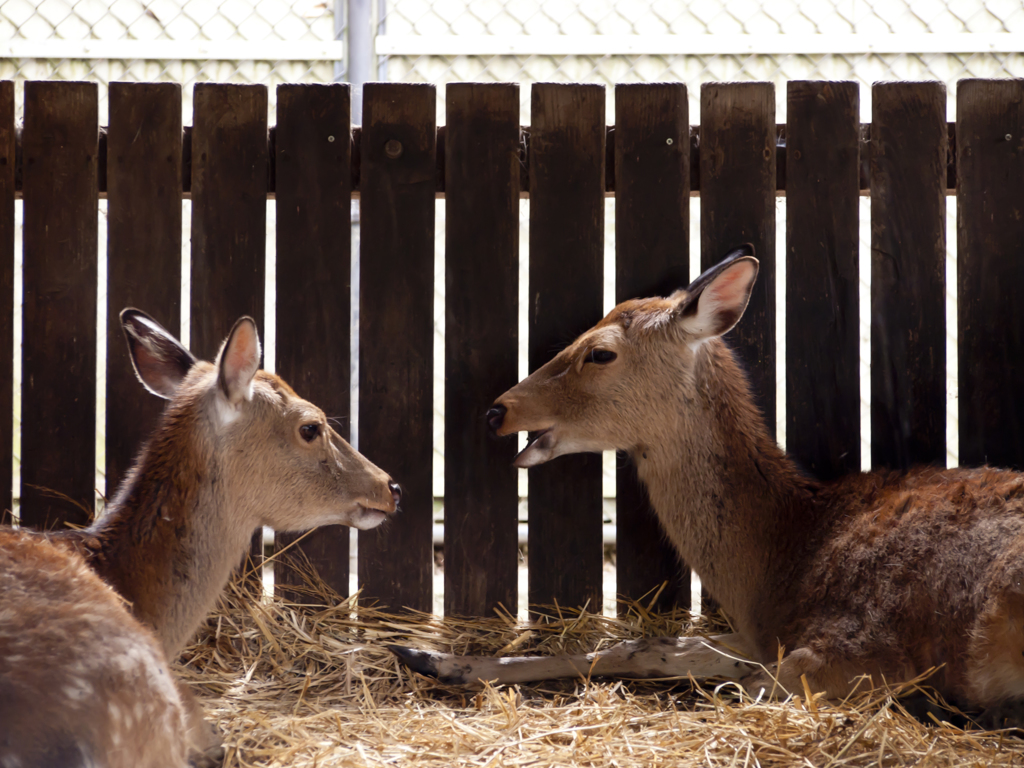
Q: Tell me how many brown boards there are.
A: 13